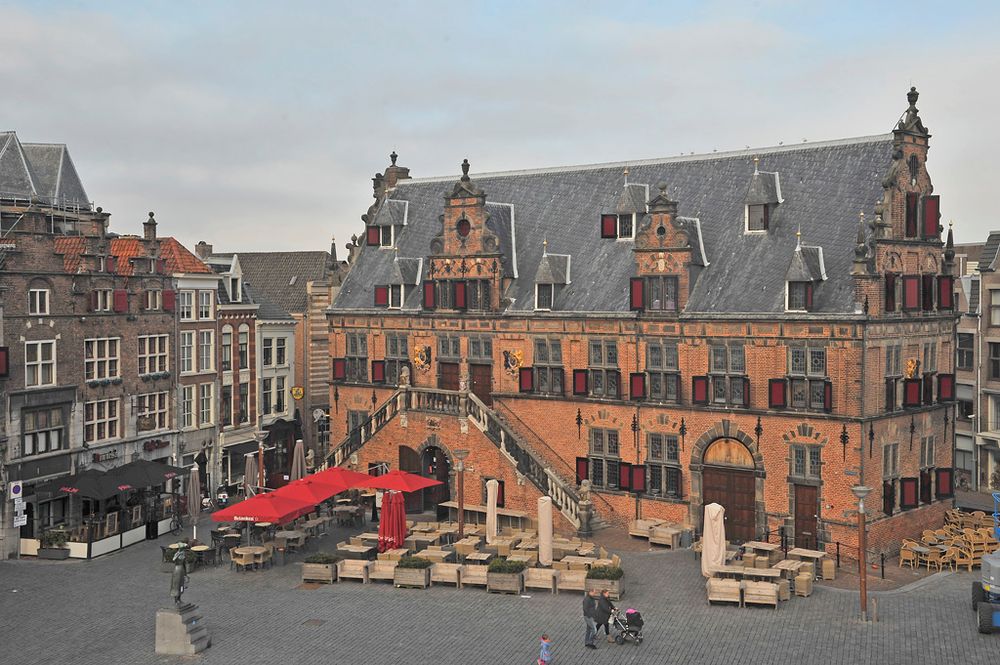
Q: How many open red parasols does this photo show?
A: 4